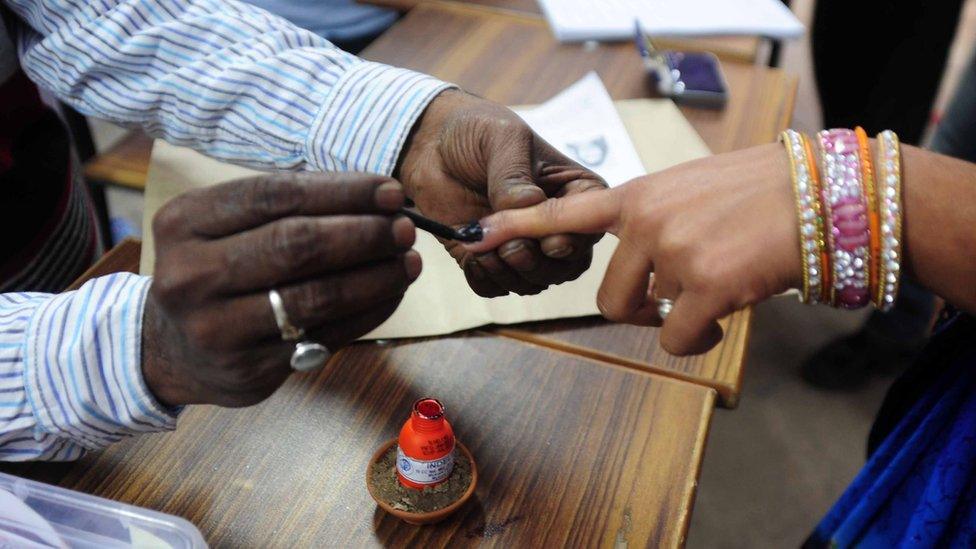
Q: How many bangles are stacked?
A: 5